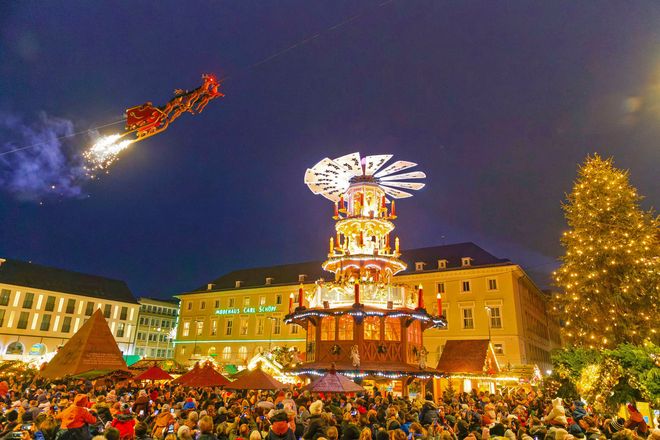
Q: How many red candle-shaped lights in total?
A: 15